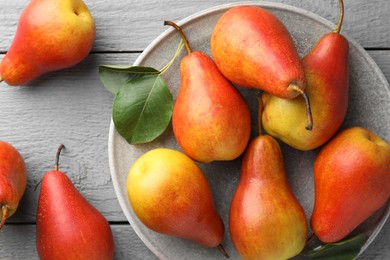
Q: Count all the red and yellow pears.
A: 9